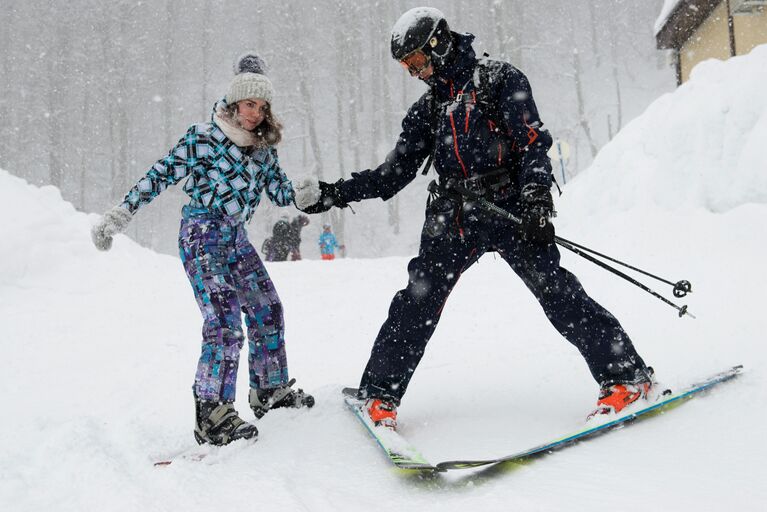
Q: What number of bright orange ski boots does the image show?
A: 2